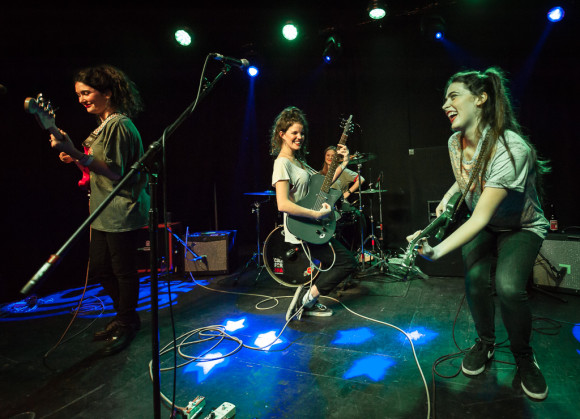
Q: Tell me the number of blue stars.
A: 6